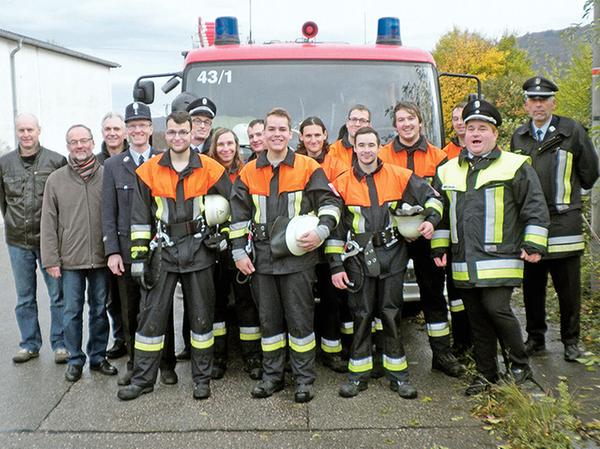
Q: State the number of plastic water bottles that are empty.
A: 0